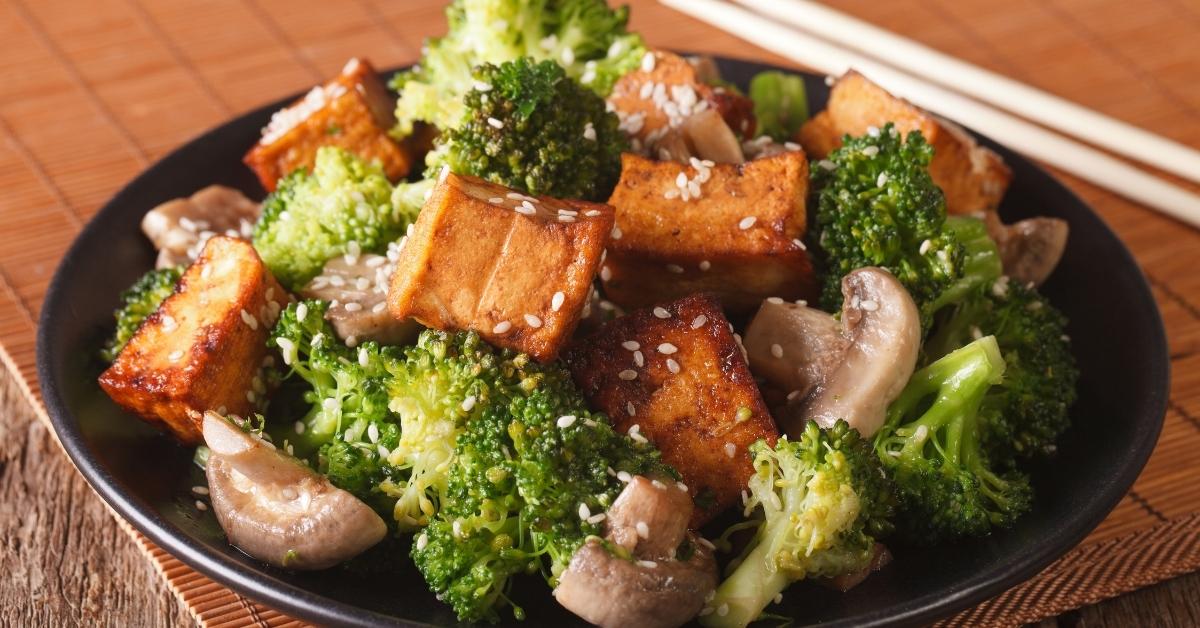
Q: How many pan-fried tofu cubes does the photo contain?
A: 7